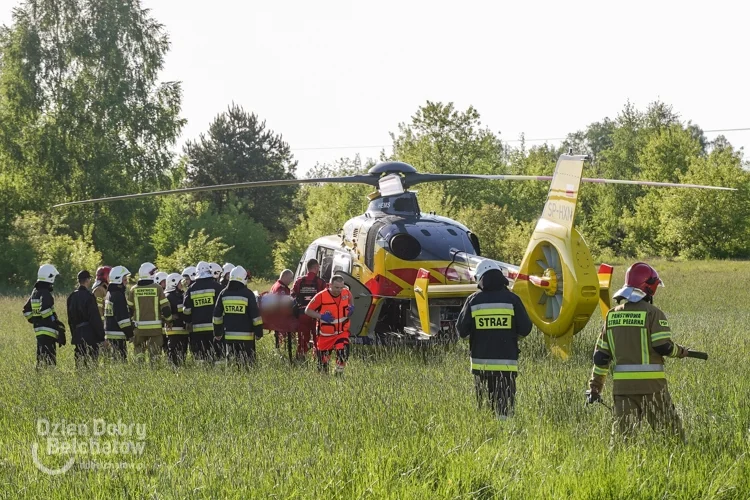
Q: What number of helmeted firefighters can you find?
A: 13